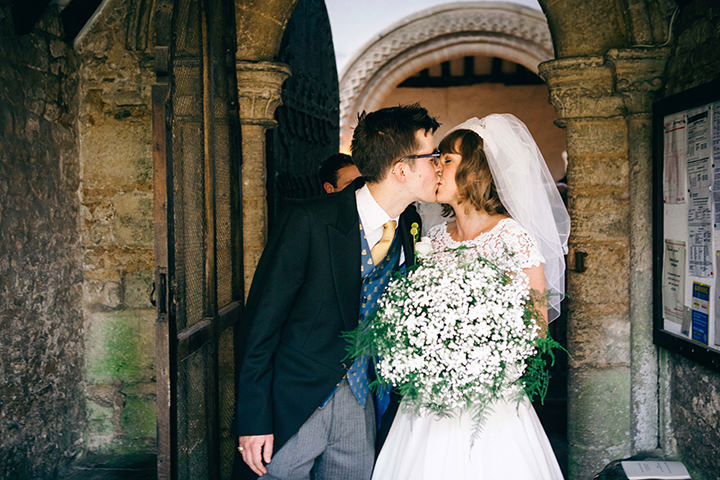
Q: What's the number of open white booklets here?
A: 1